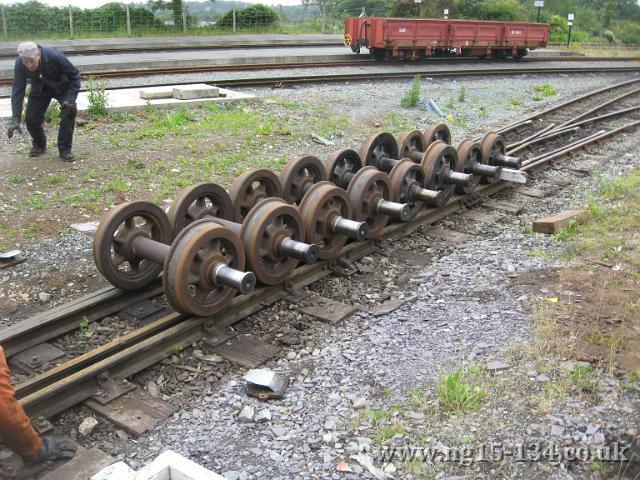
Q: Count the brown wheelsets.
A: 8